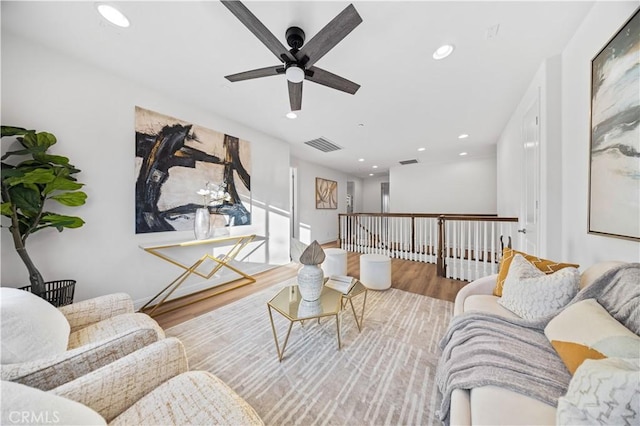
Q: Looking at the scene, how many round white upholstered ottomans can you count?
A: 2